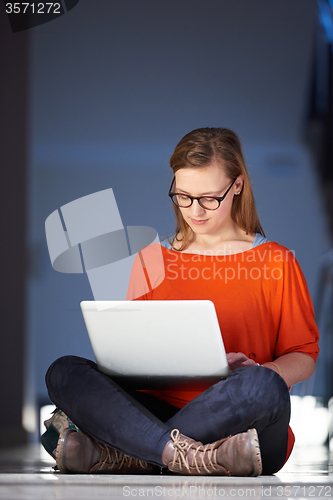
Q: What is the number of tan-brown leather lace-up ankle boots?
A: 2